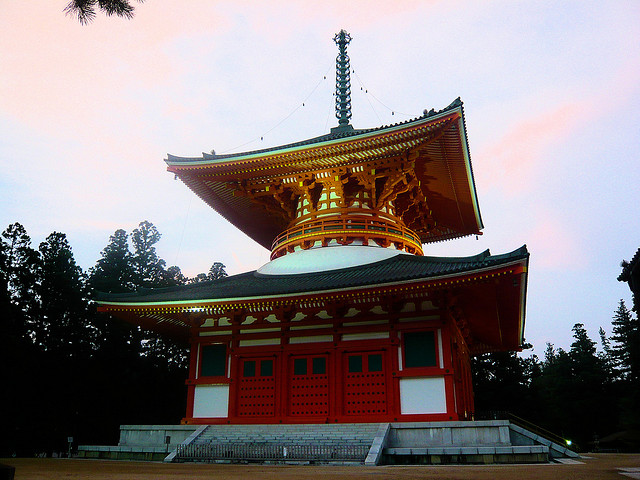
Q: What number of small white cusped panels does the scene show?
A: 10